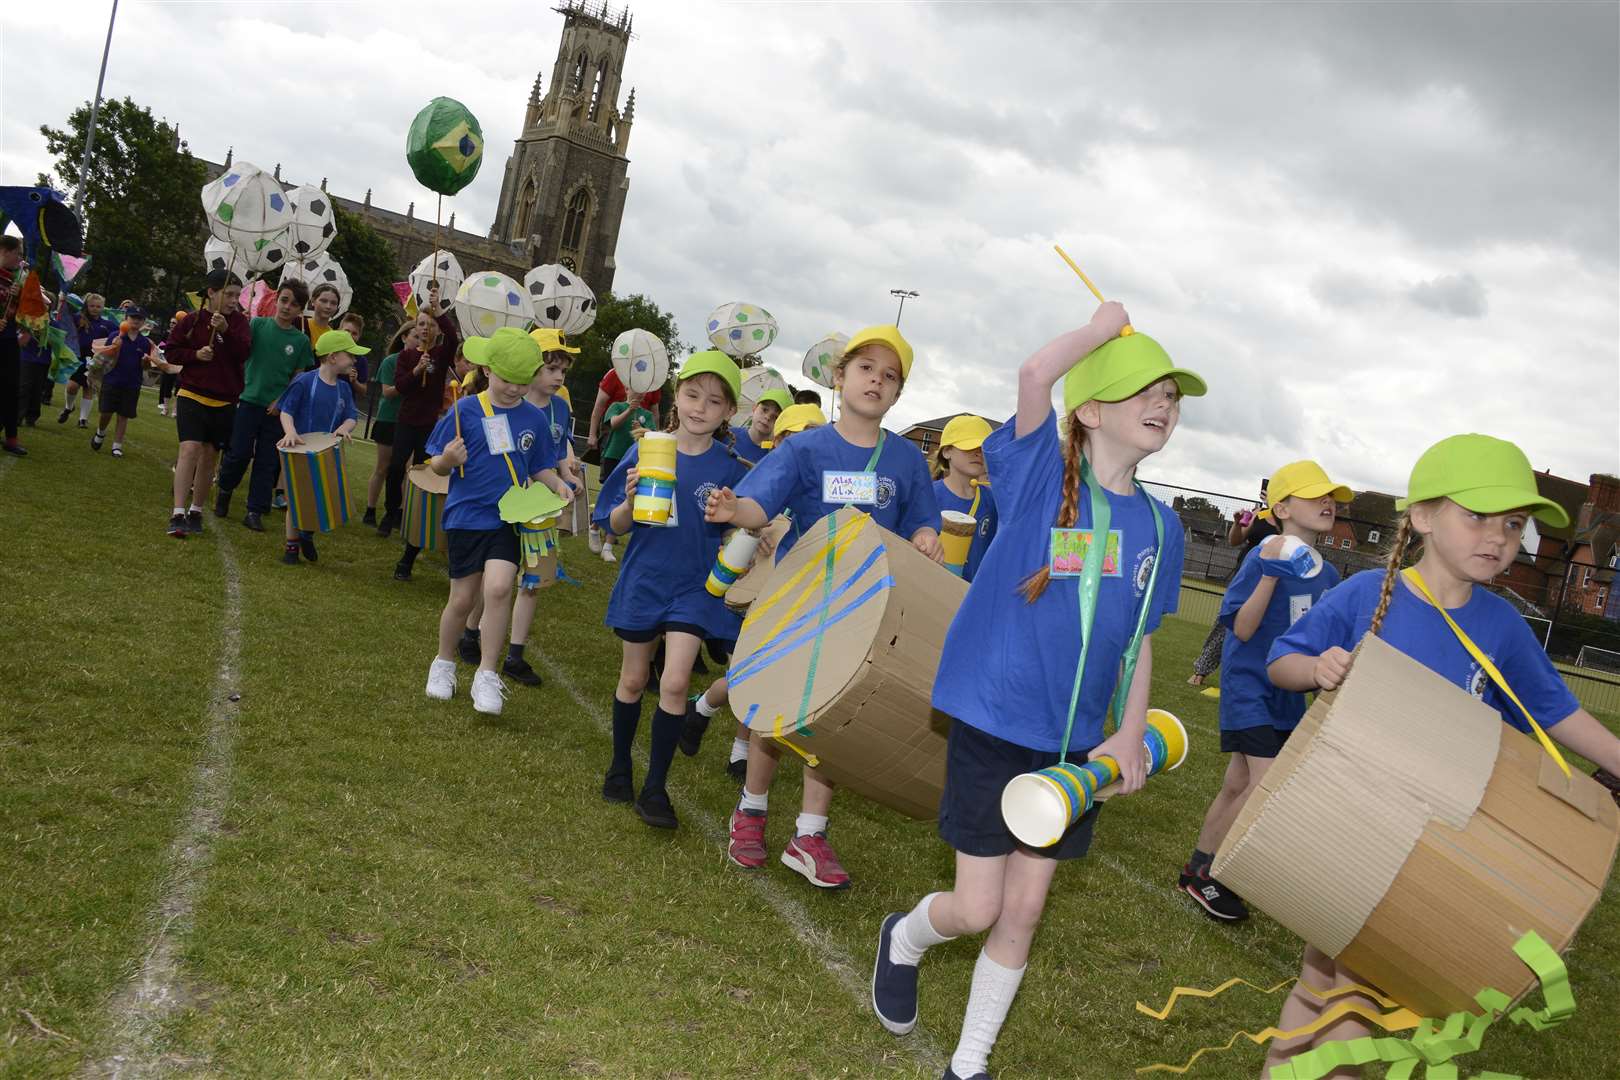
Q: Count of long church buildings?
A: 1